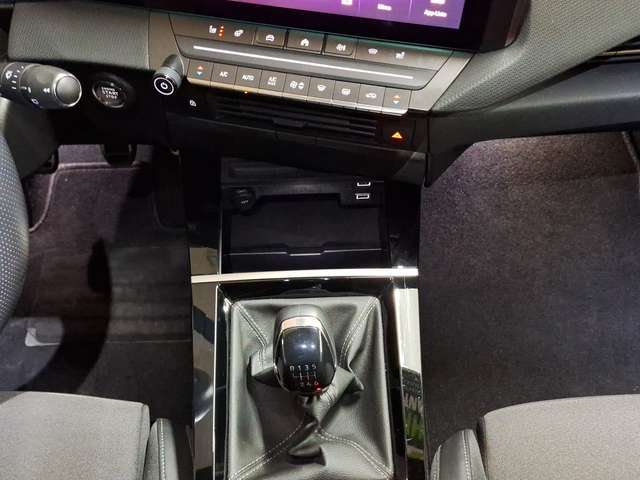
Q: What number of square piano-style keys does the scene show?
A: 9